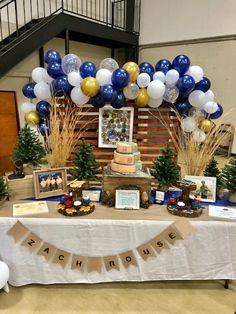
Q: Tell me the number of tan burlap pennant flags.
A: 12